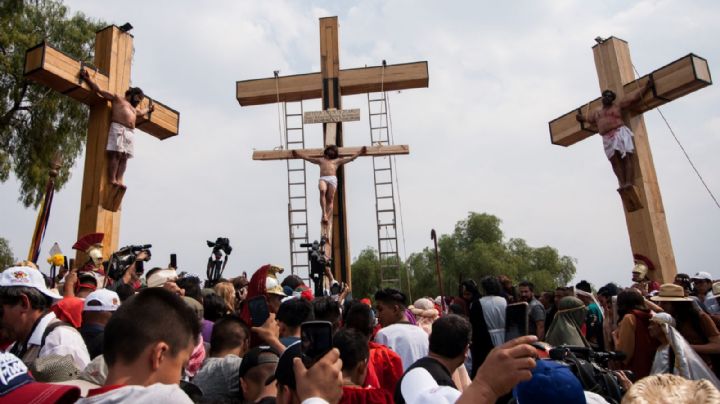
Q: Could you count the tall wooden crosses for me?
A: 3